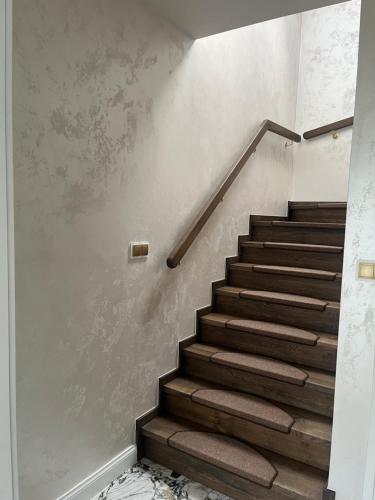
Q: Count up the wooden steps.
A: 9